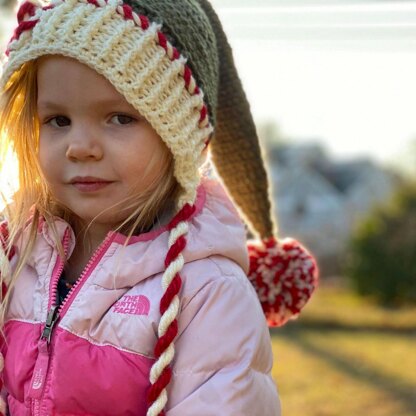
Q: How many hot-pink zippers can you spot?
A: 1